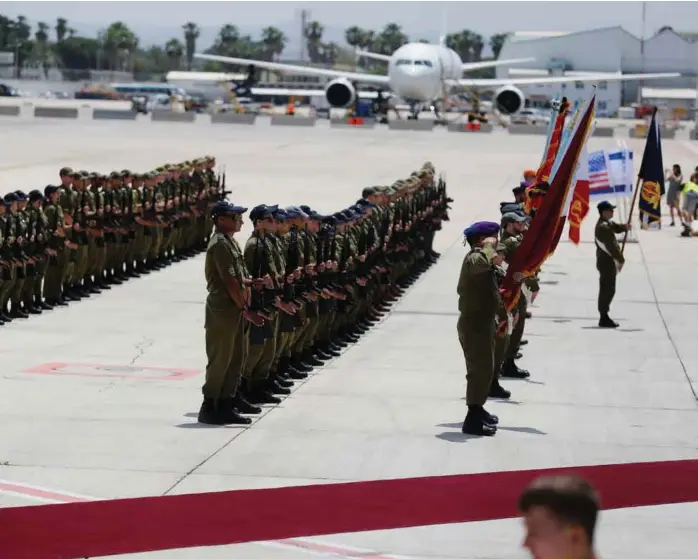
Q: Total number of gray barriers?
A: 13